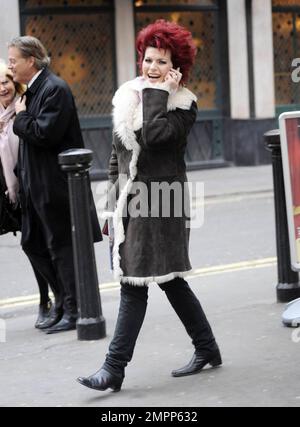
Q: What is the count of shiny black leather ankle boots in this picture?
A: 2